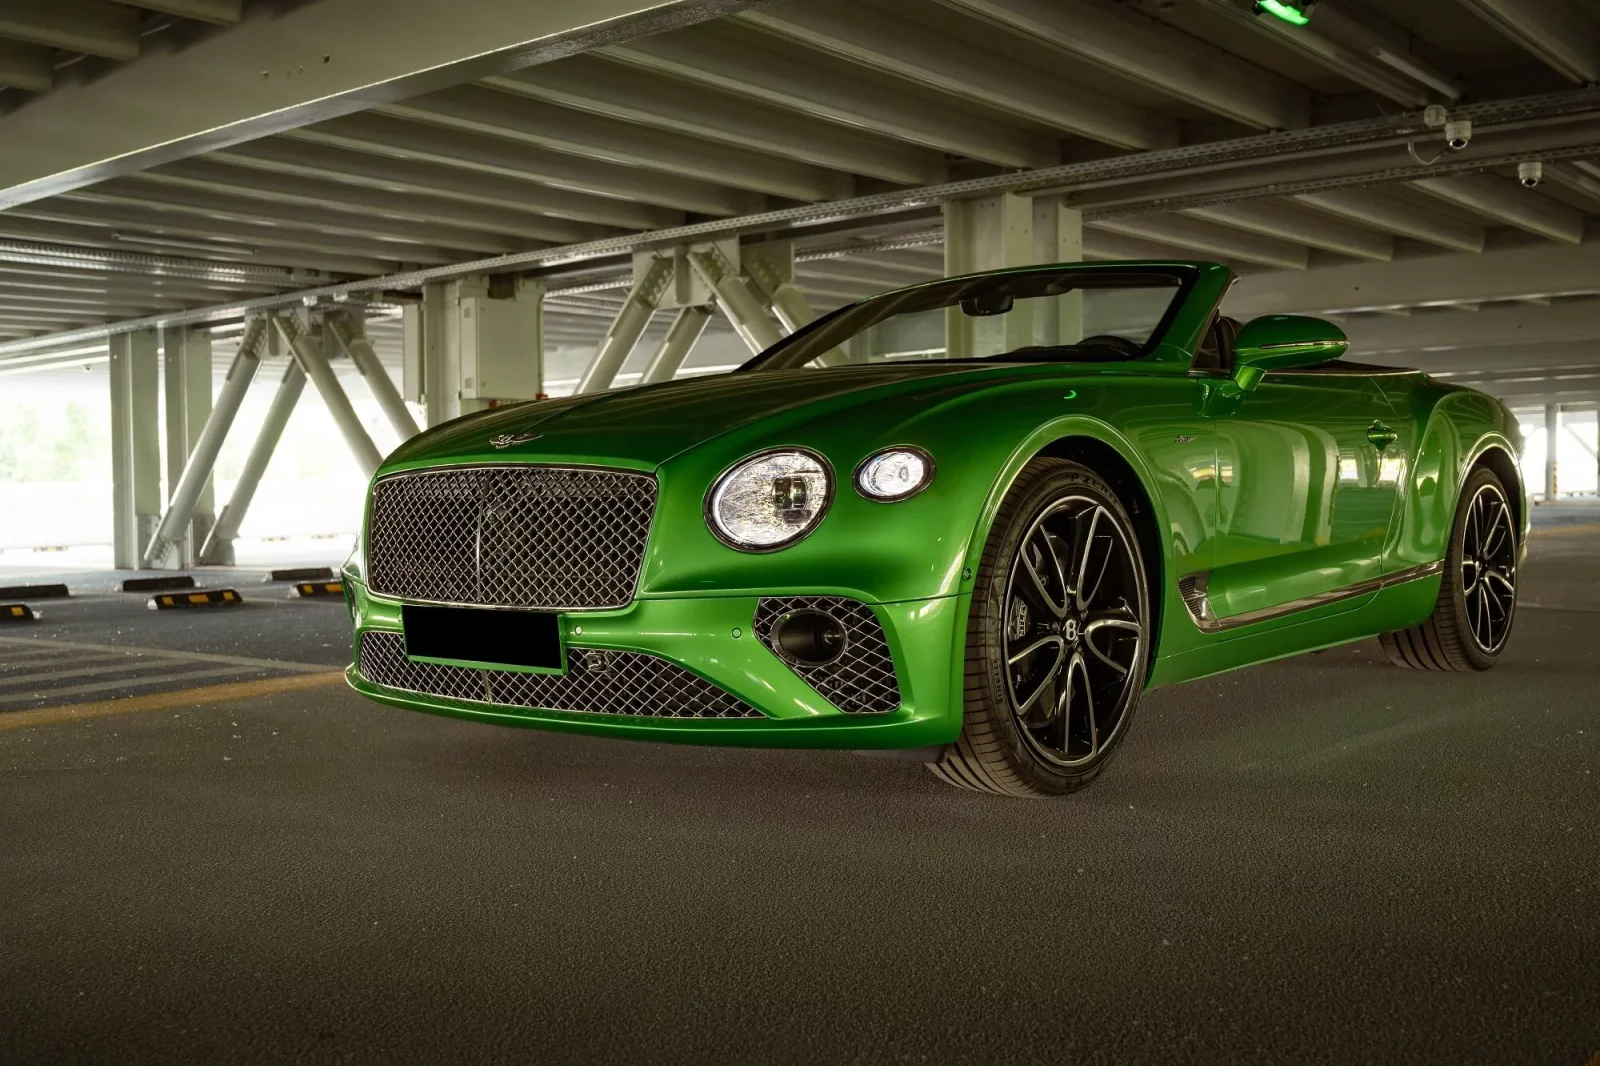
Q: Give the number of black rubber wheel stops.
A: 6